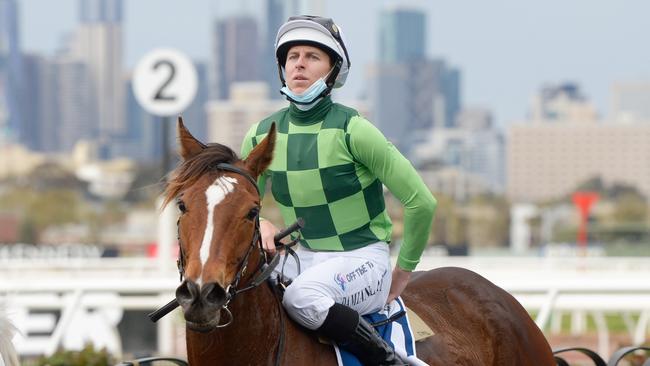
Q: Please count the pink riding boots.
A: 0